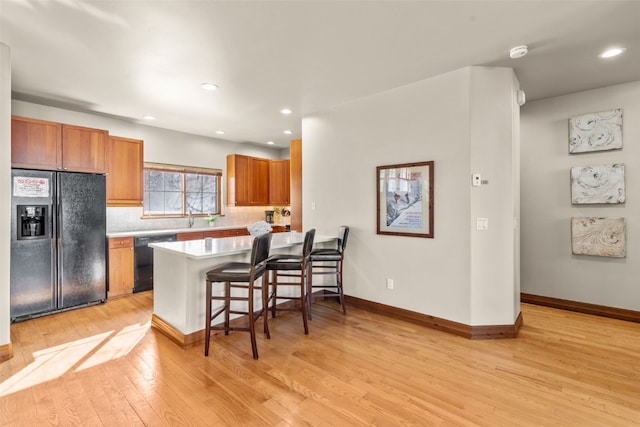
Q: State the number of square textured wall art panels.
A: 3